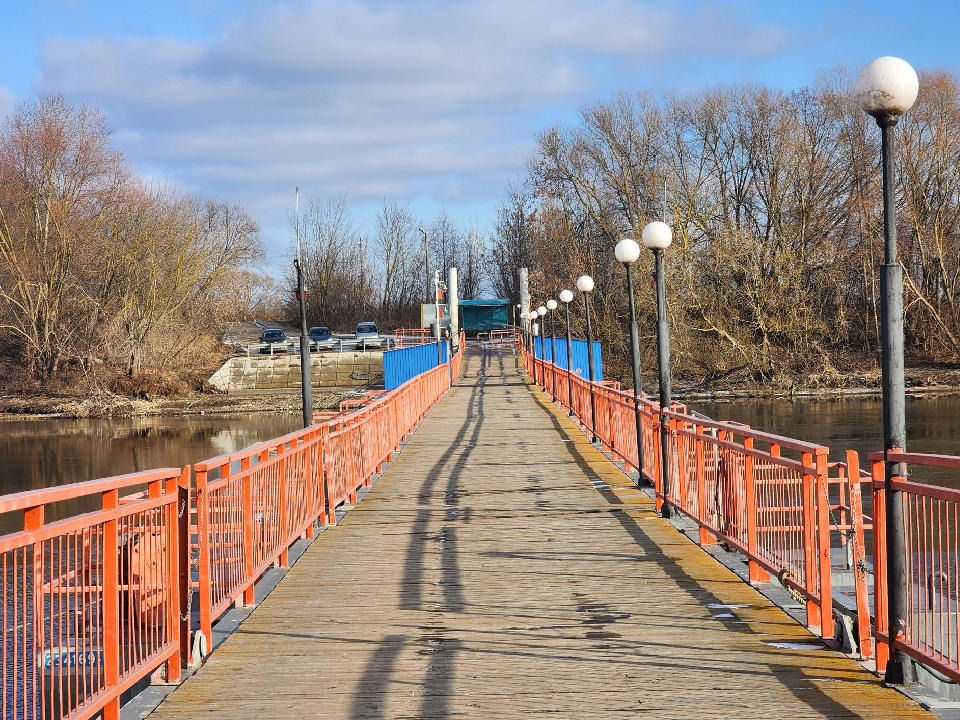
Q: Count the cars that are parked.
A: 3